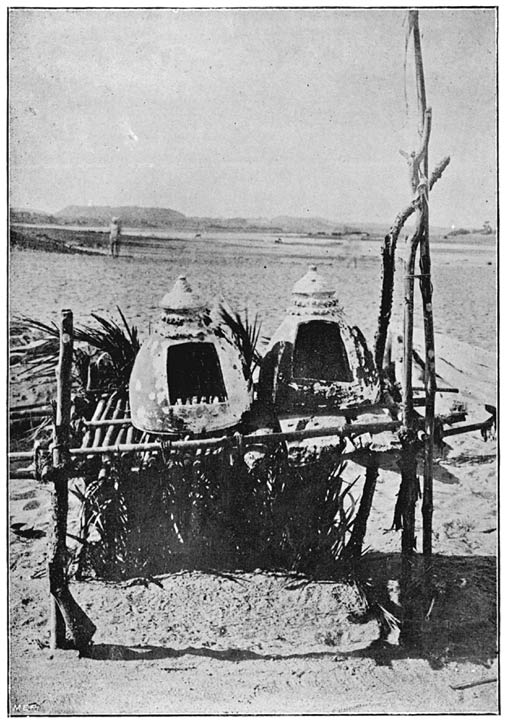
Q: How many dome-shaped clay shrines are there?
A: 2